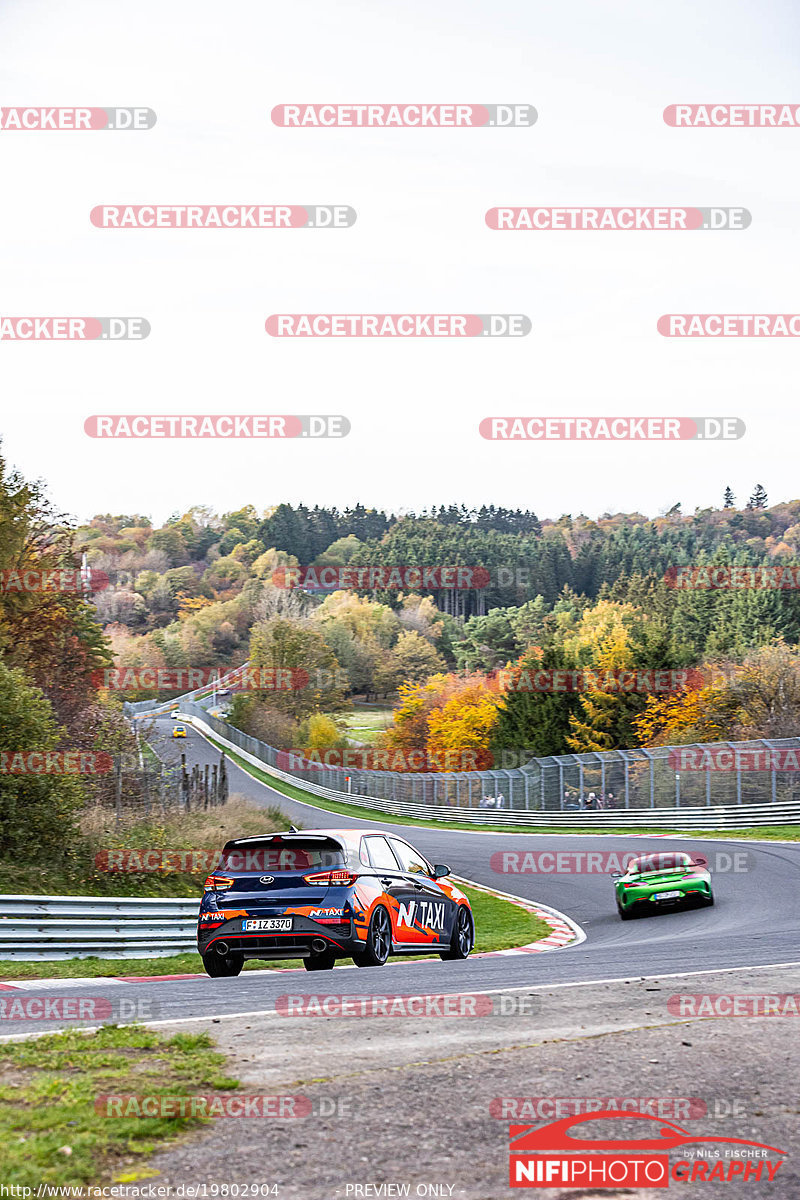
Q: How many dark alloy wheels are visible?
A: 2